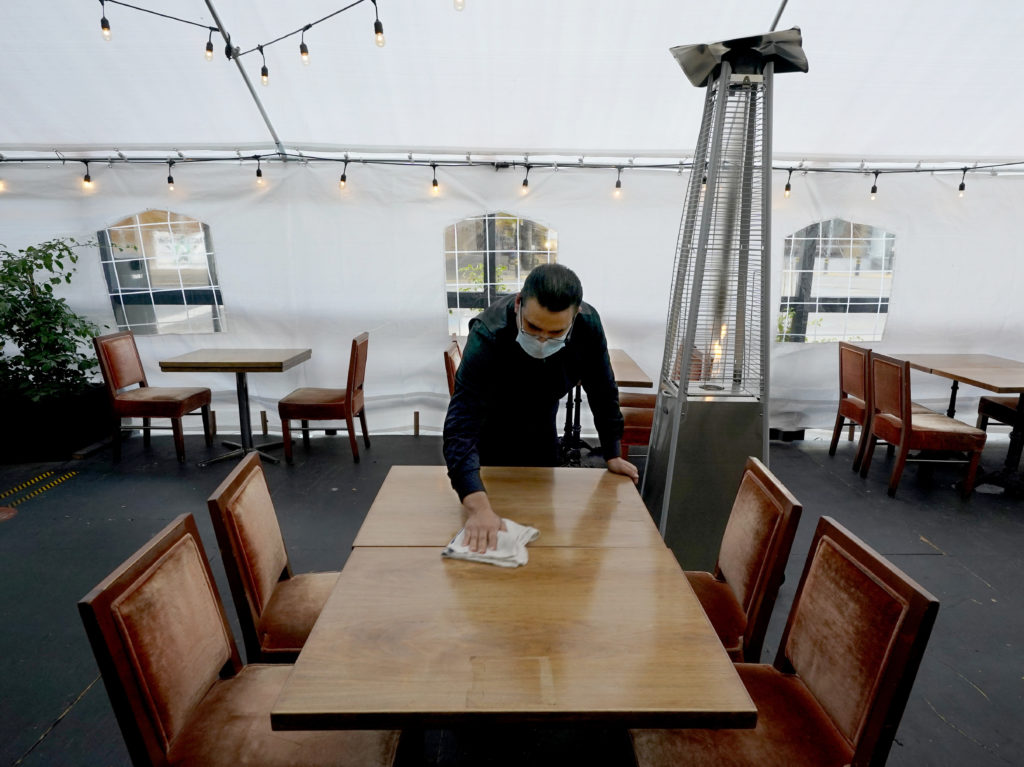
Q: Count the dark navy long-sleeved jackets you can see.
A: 1